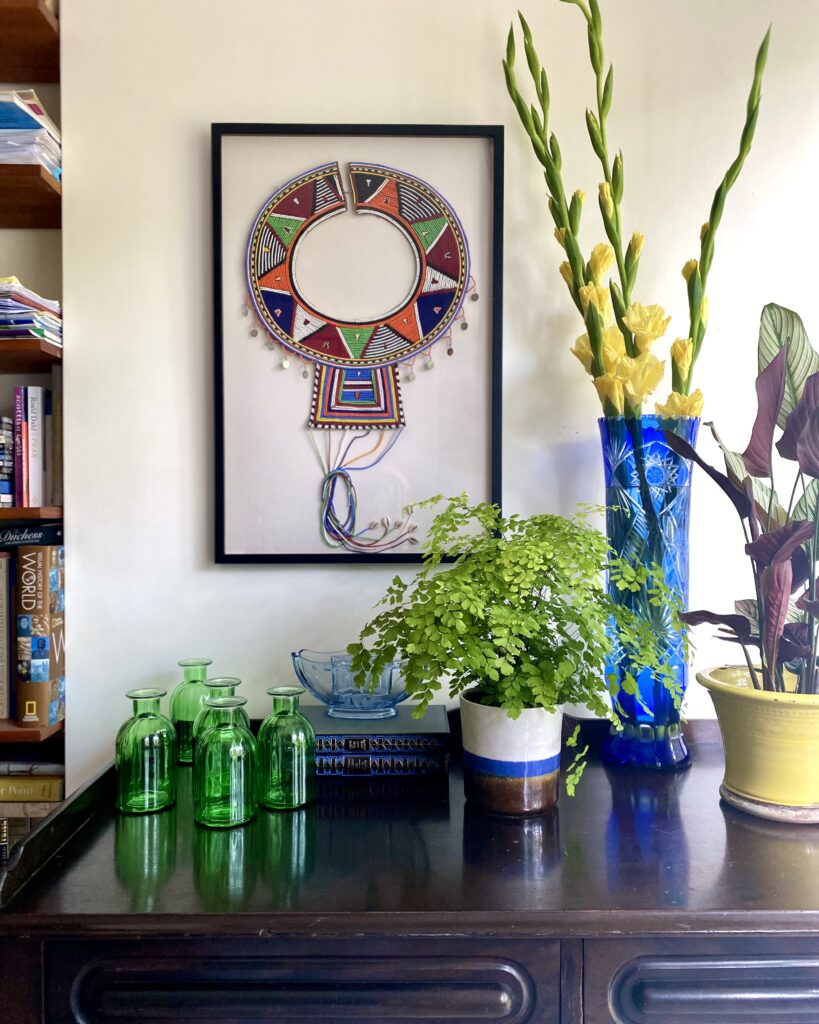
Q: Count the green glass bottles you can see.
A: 5